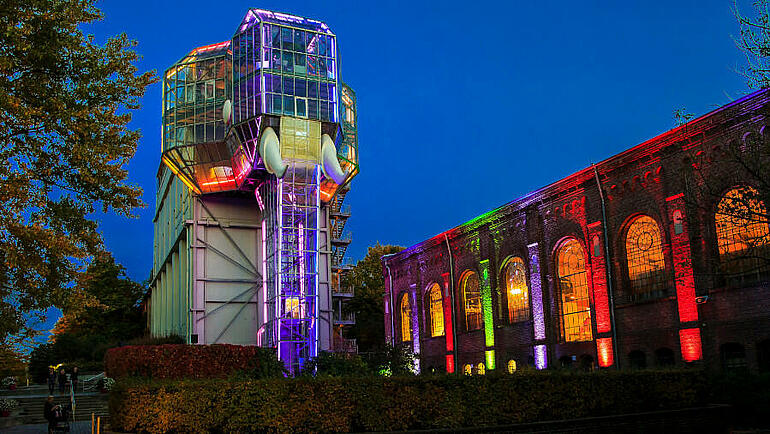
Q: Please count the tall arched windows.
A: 7